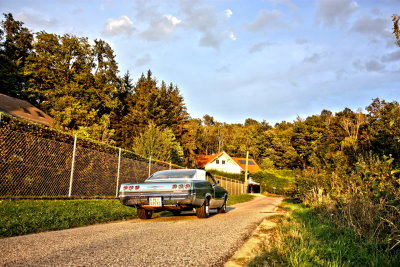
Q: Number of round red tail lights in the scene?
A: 6